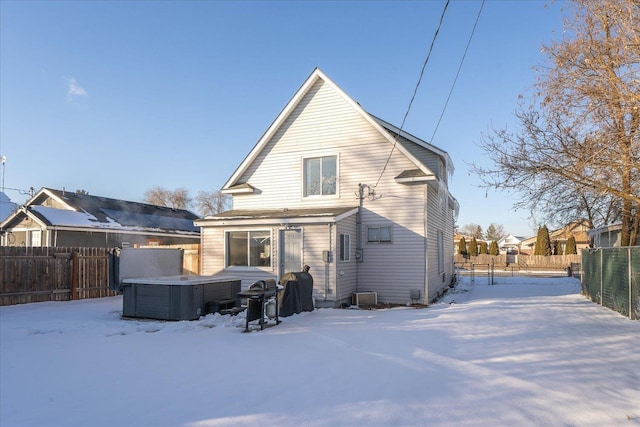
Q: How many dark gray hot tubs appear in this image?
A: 1